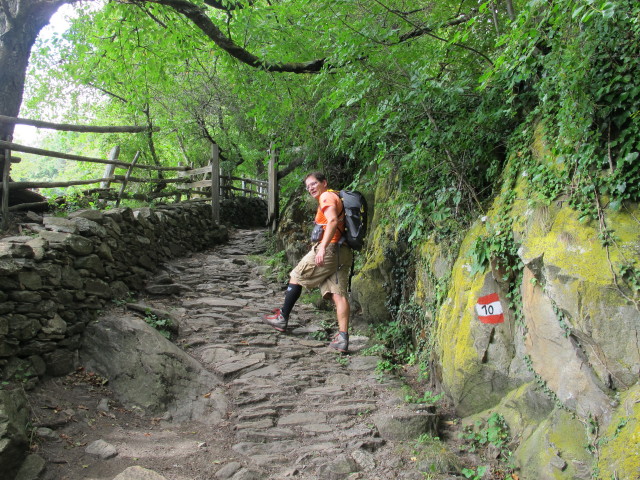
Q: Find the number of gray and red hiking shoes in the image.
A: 2